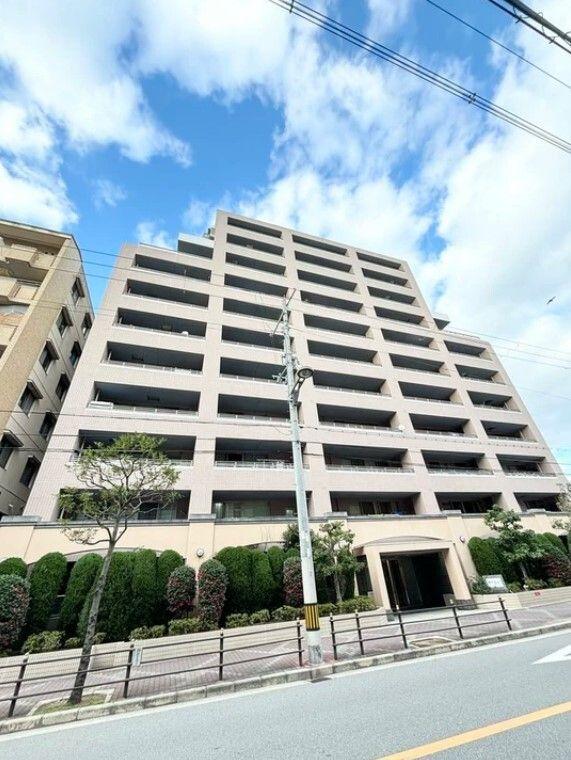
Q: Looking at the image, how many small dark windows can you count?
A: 10